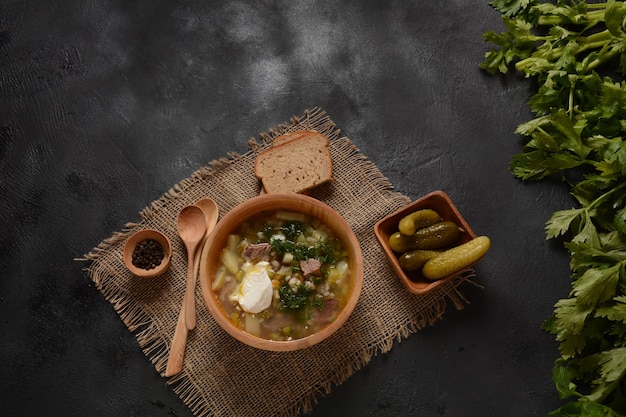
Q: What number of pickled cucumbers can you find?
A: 4